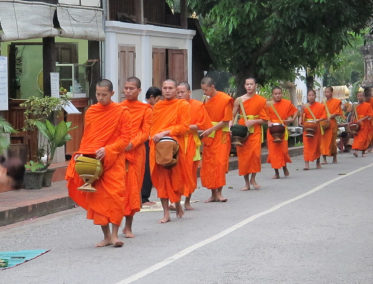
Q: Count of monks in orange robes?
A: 11